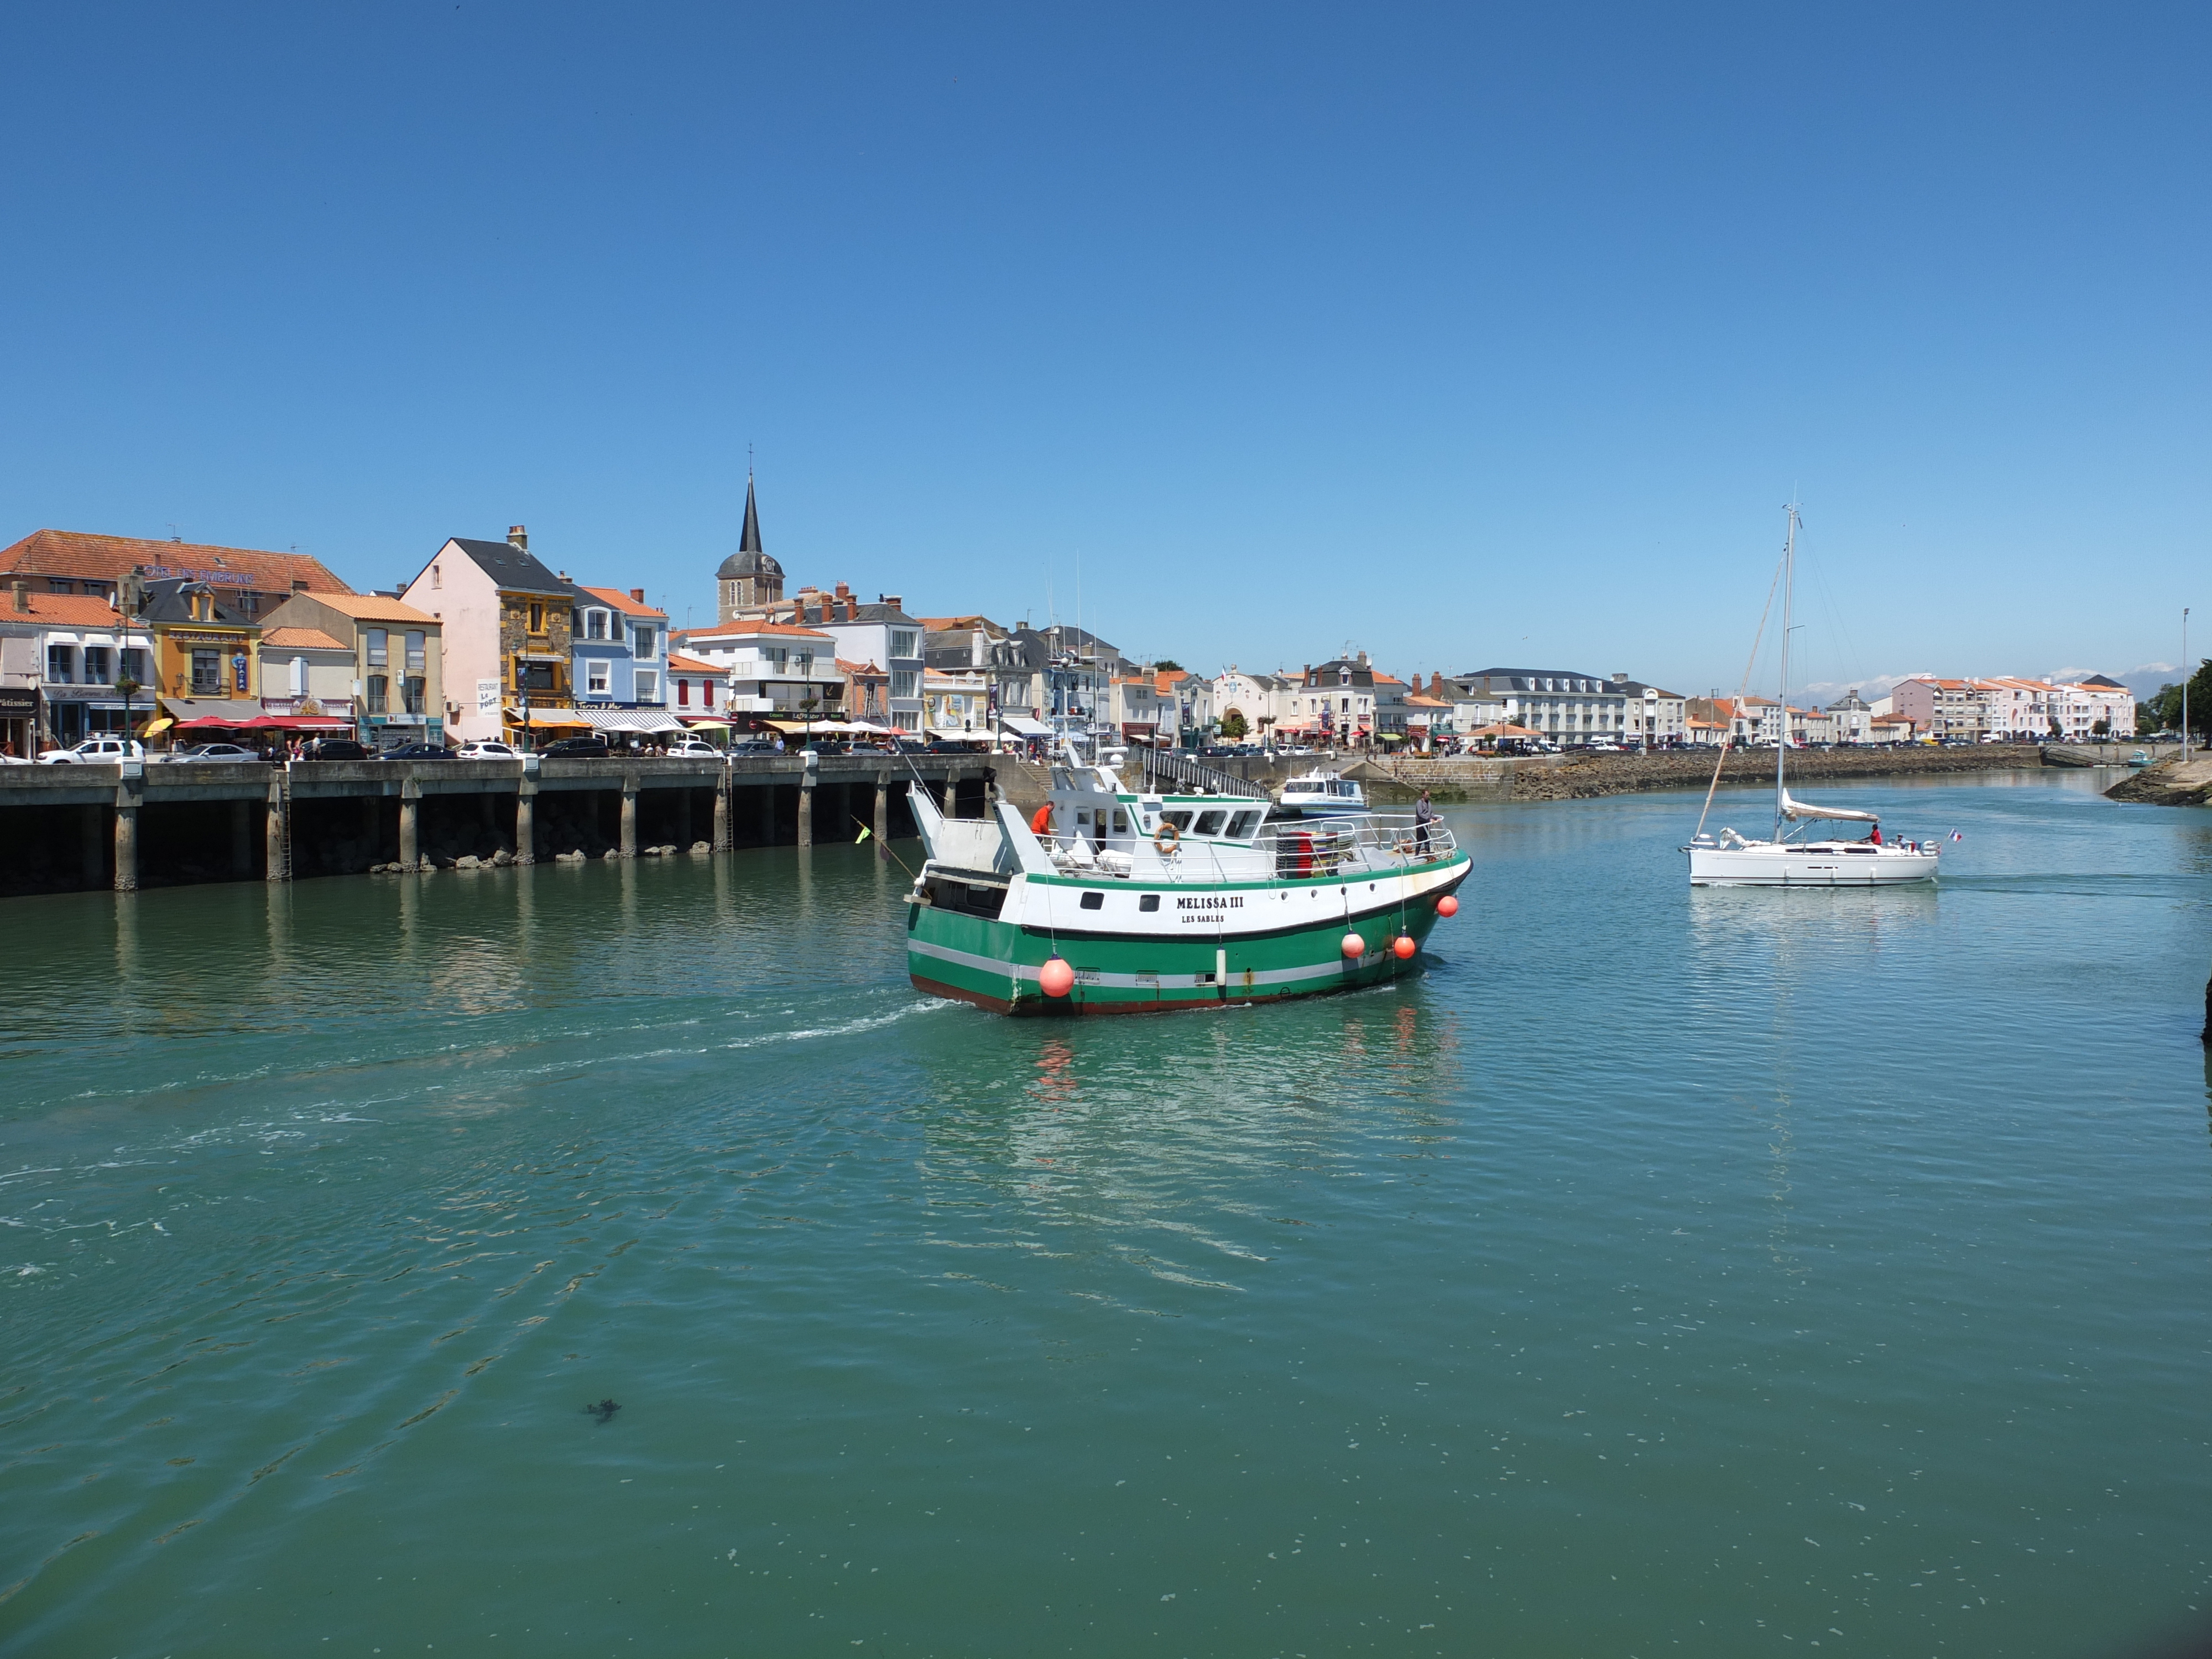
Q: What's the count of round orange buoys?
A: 4